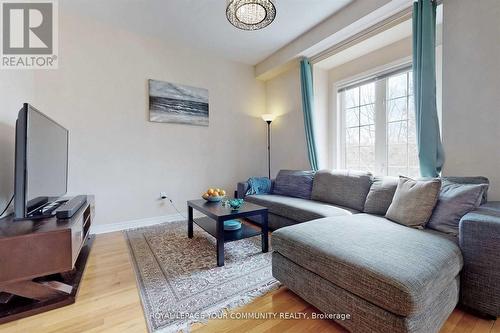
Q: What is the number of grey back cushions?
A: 4